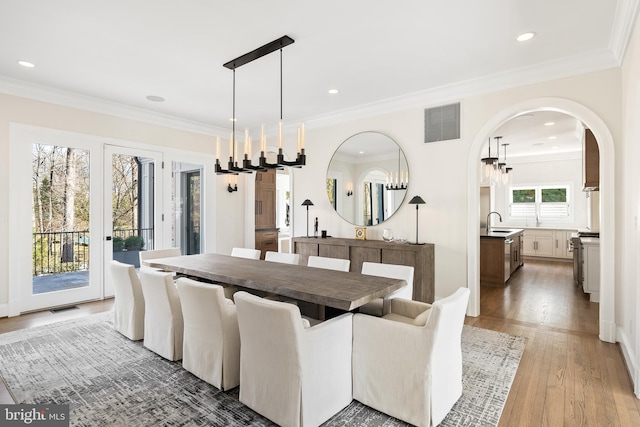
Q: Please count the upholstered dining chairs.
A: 10